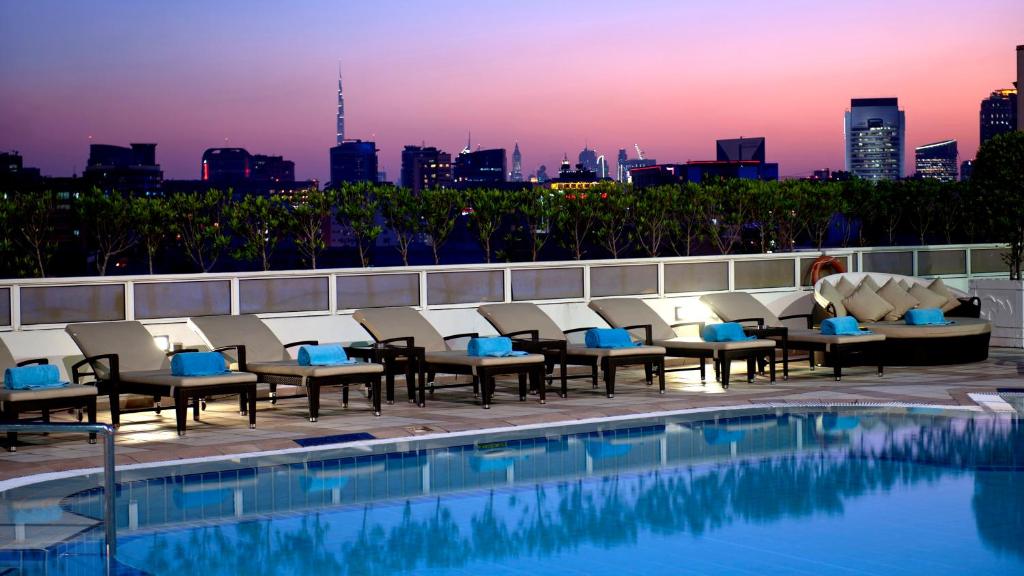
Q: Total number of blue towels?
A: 8